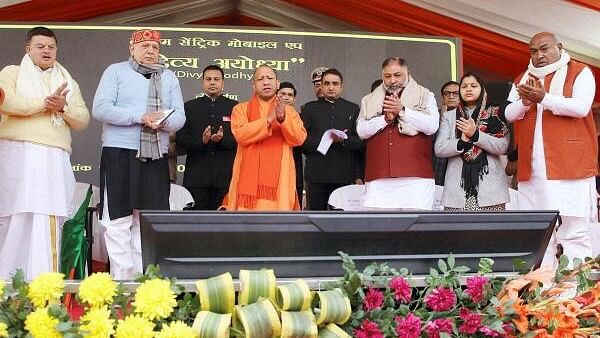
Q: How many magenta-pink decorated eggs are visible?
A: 0